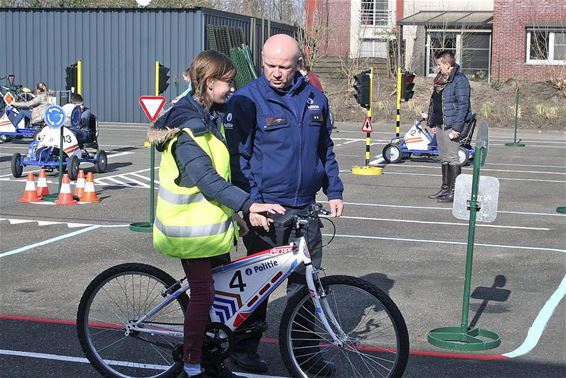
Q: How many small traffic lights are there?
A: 4